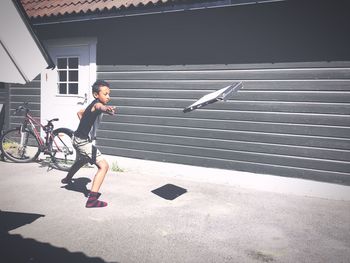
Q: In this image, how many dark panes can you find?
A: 6